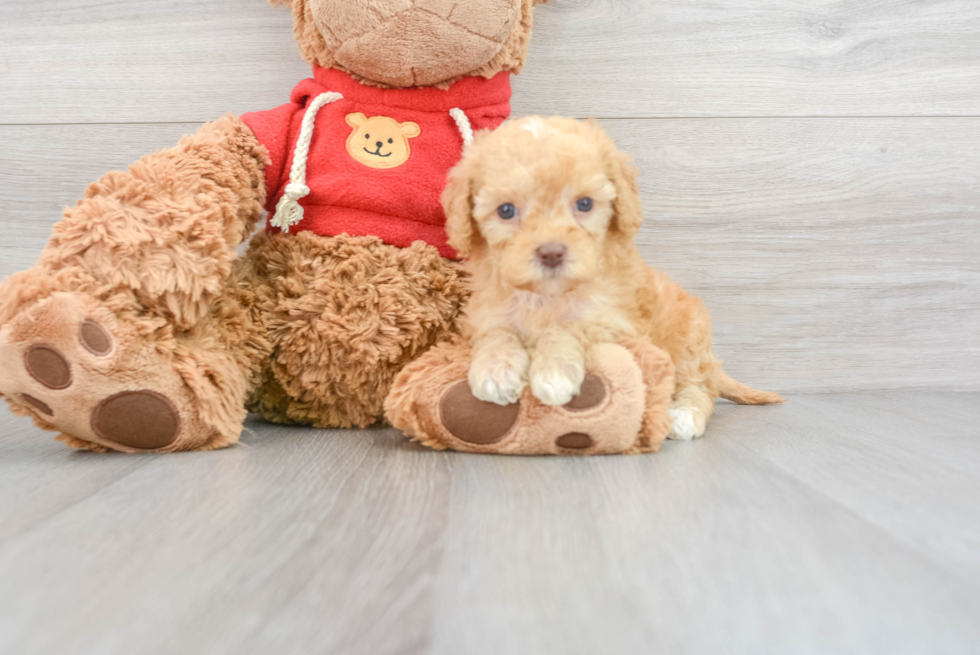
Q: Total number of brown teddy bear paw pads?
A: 7